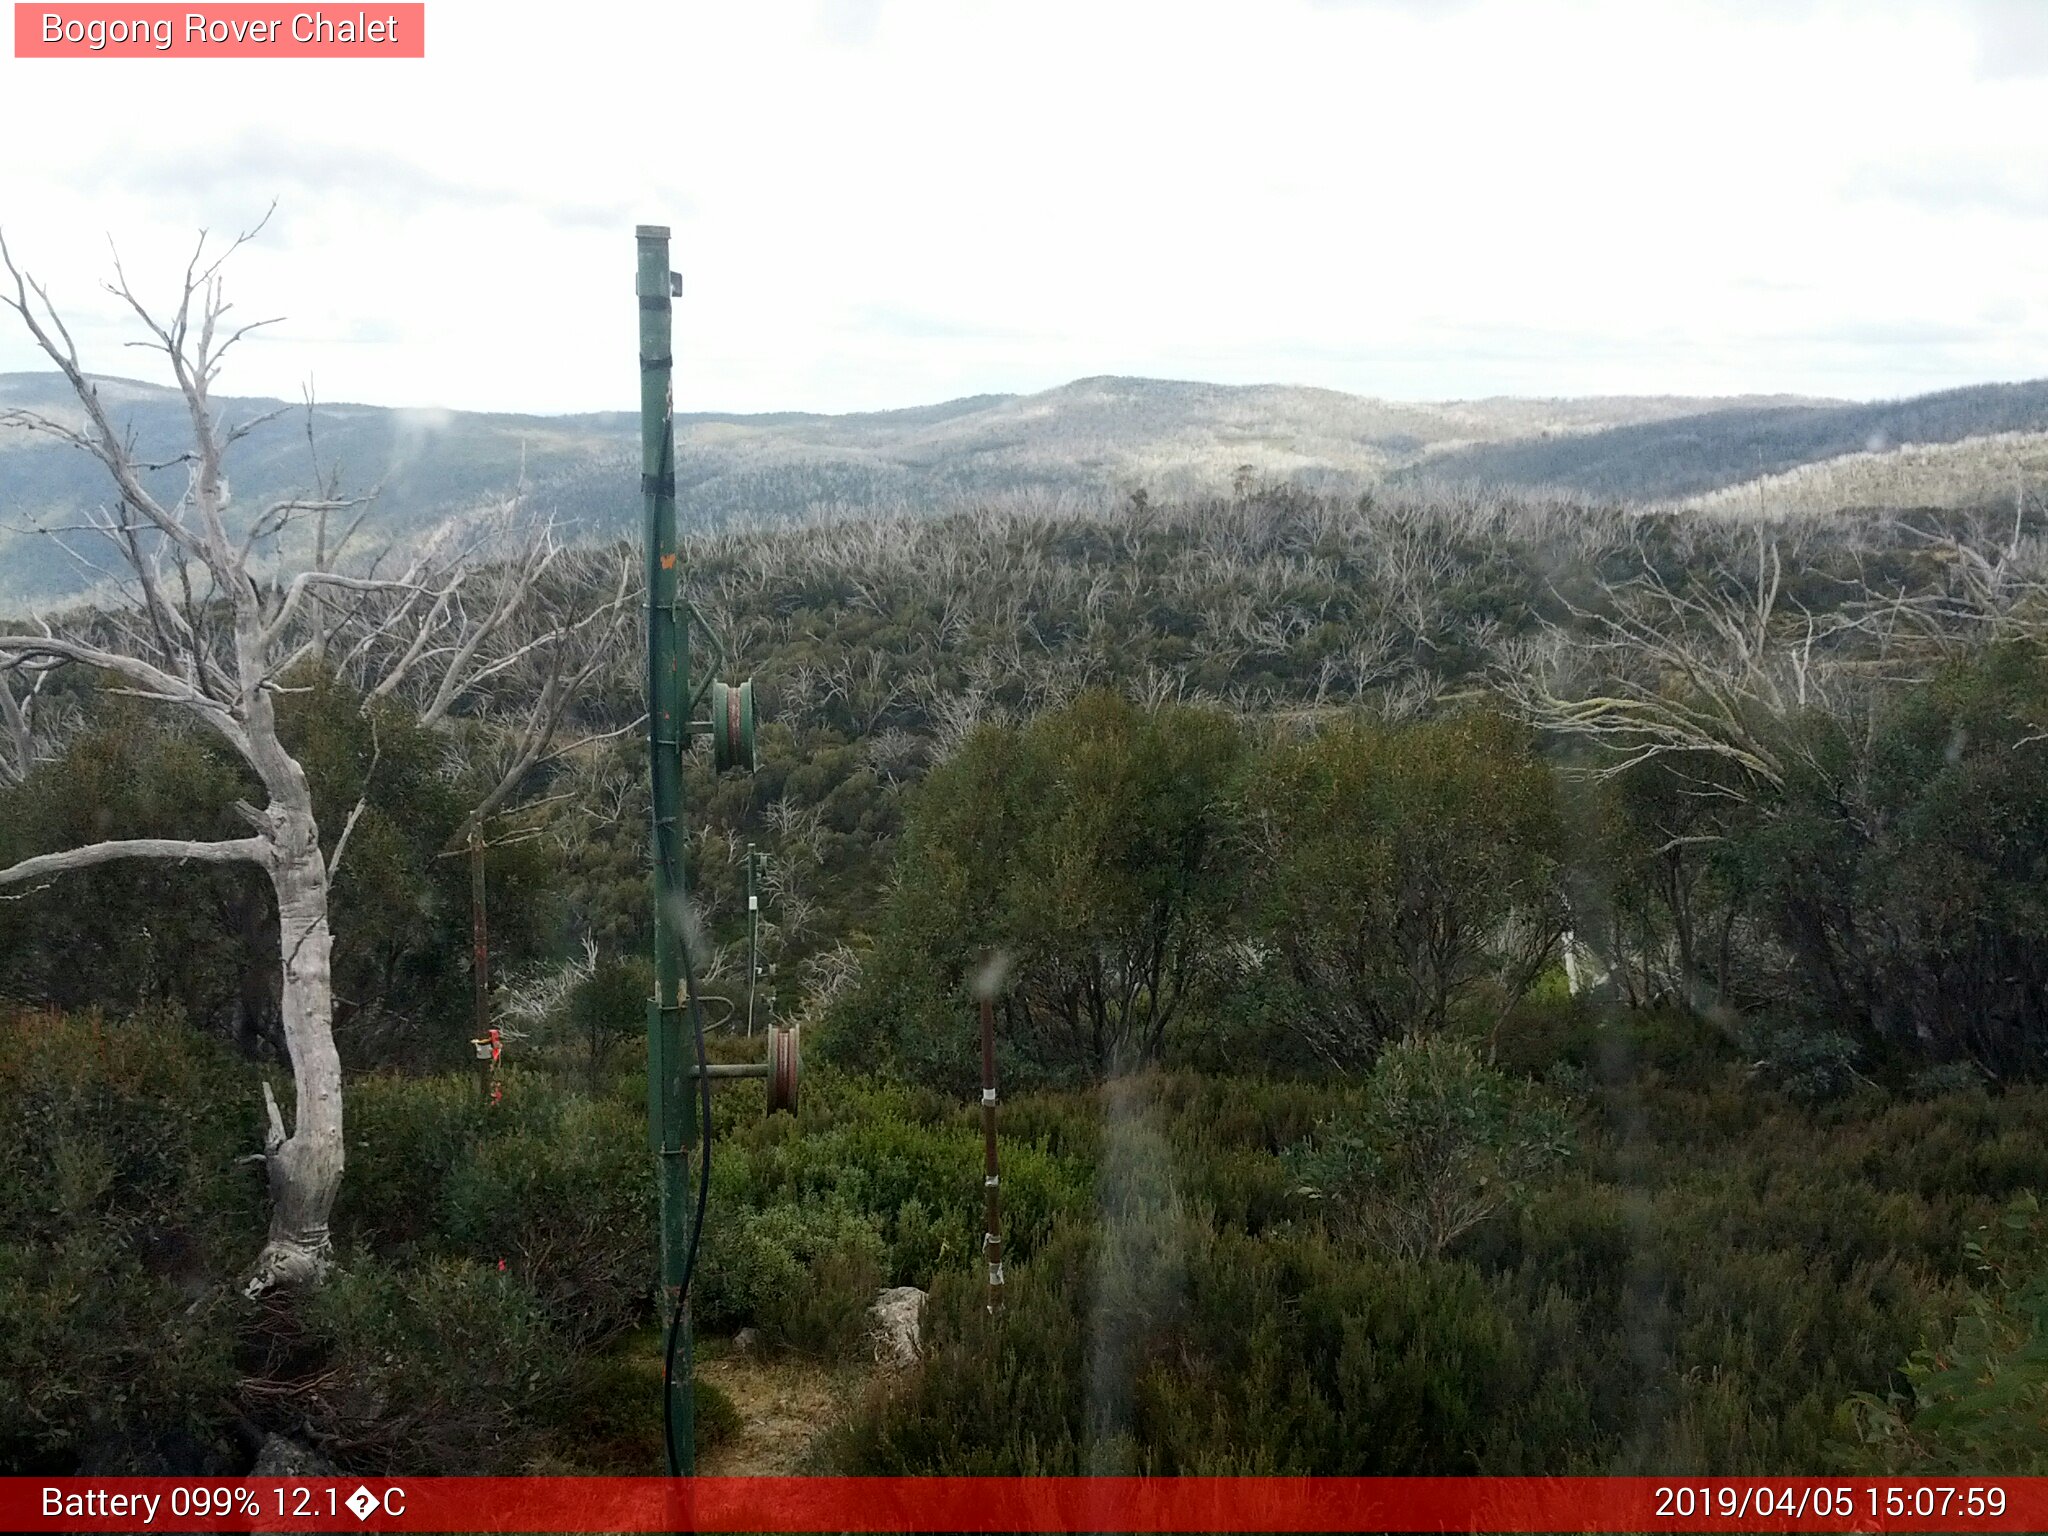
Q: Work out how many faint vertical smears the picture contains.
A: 2